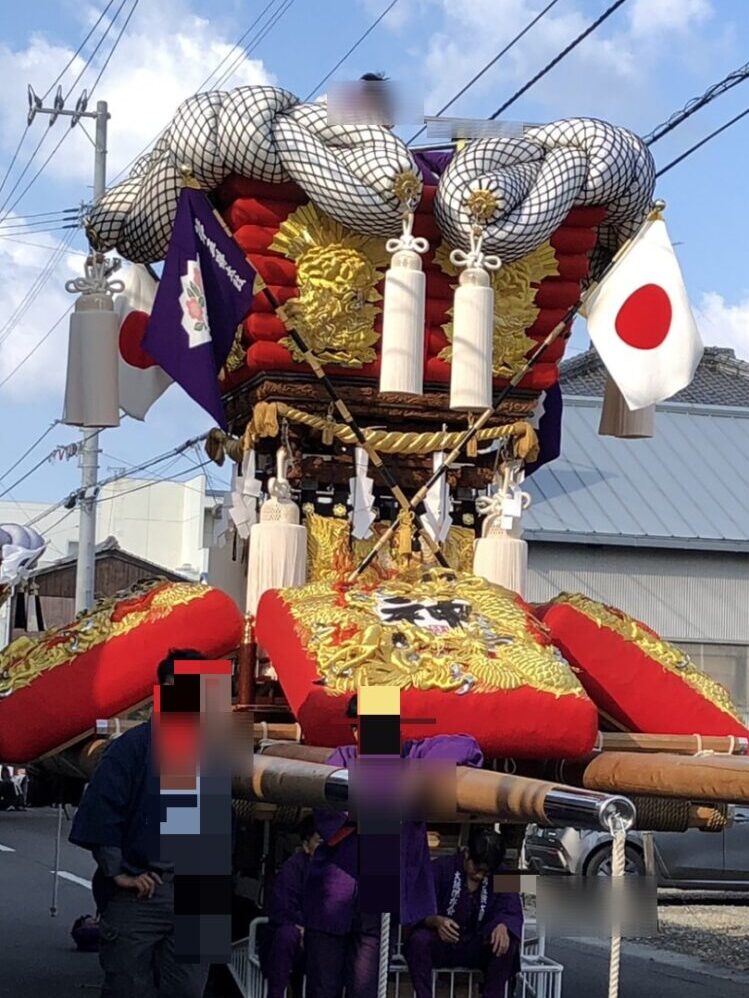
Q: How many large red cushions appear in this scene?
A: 3